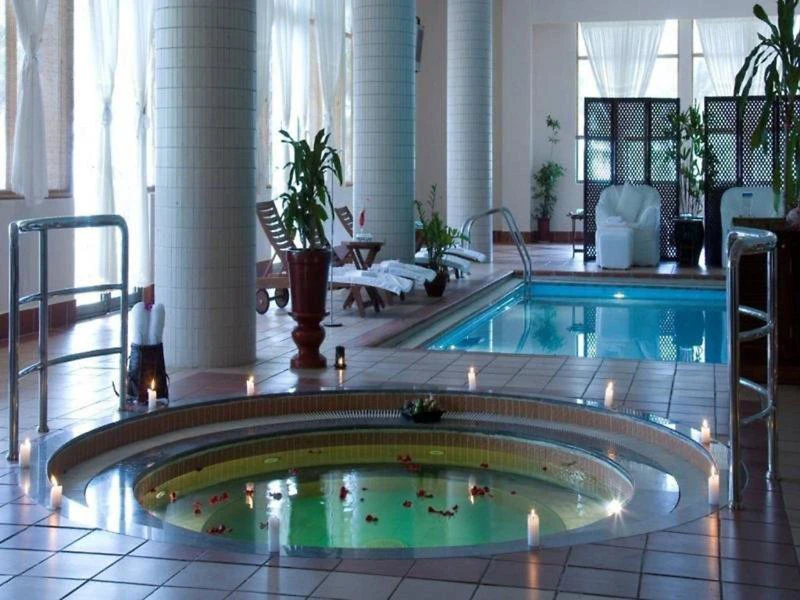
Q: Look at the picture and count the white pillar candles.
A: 10